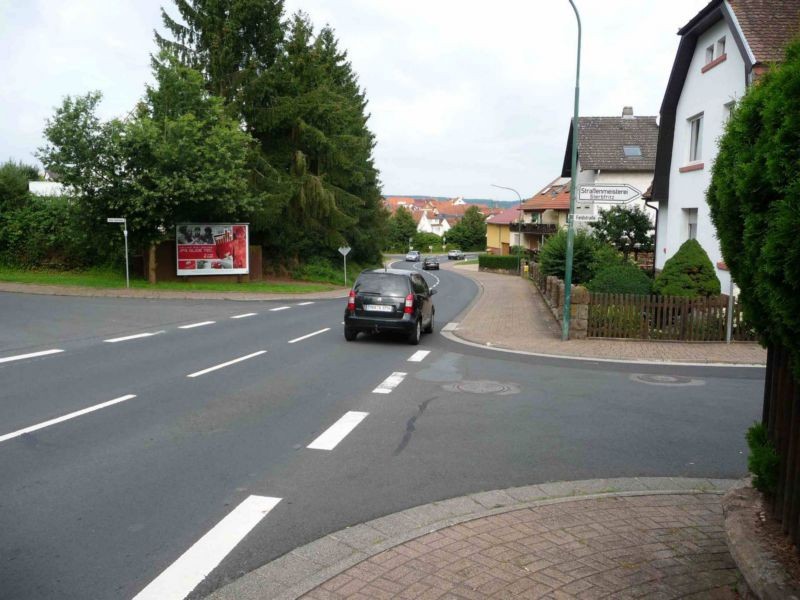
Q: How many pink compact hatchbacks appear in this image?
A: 0